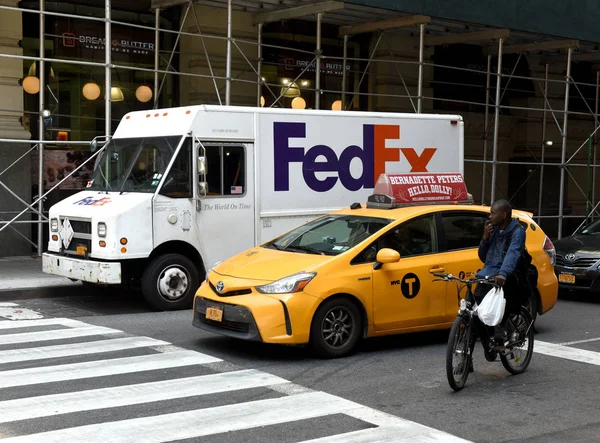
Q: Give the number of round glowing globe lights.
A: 6